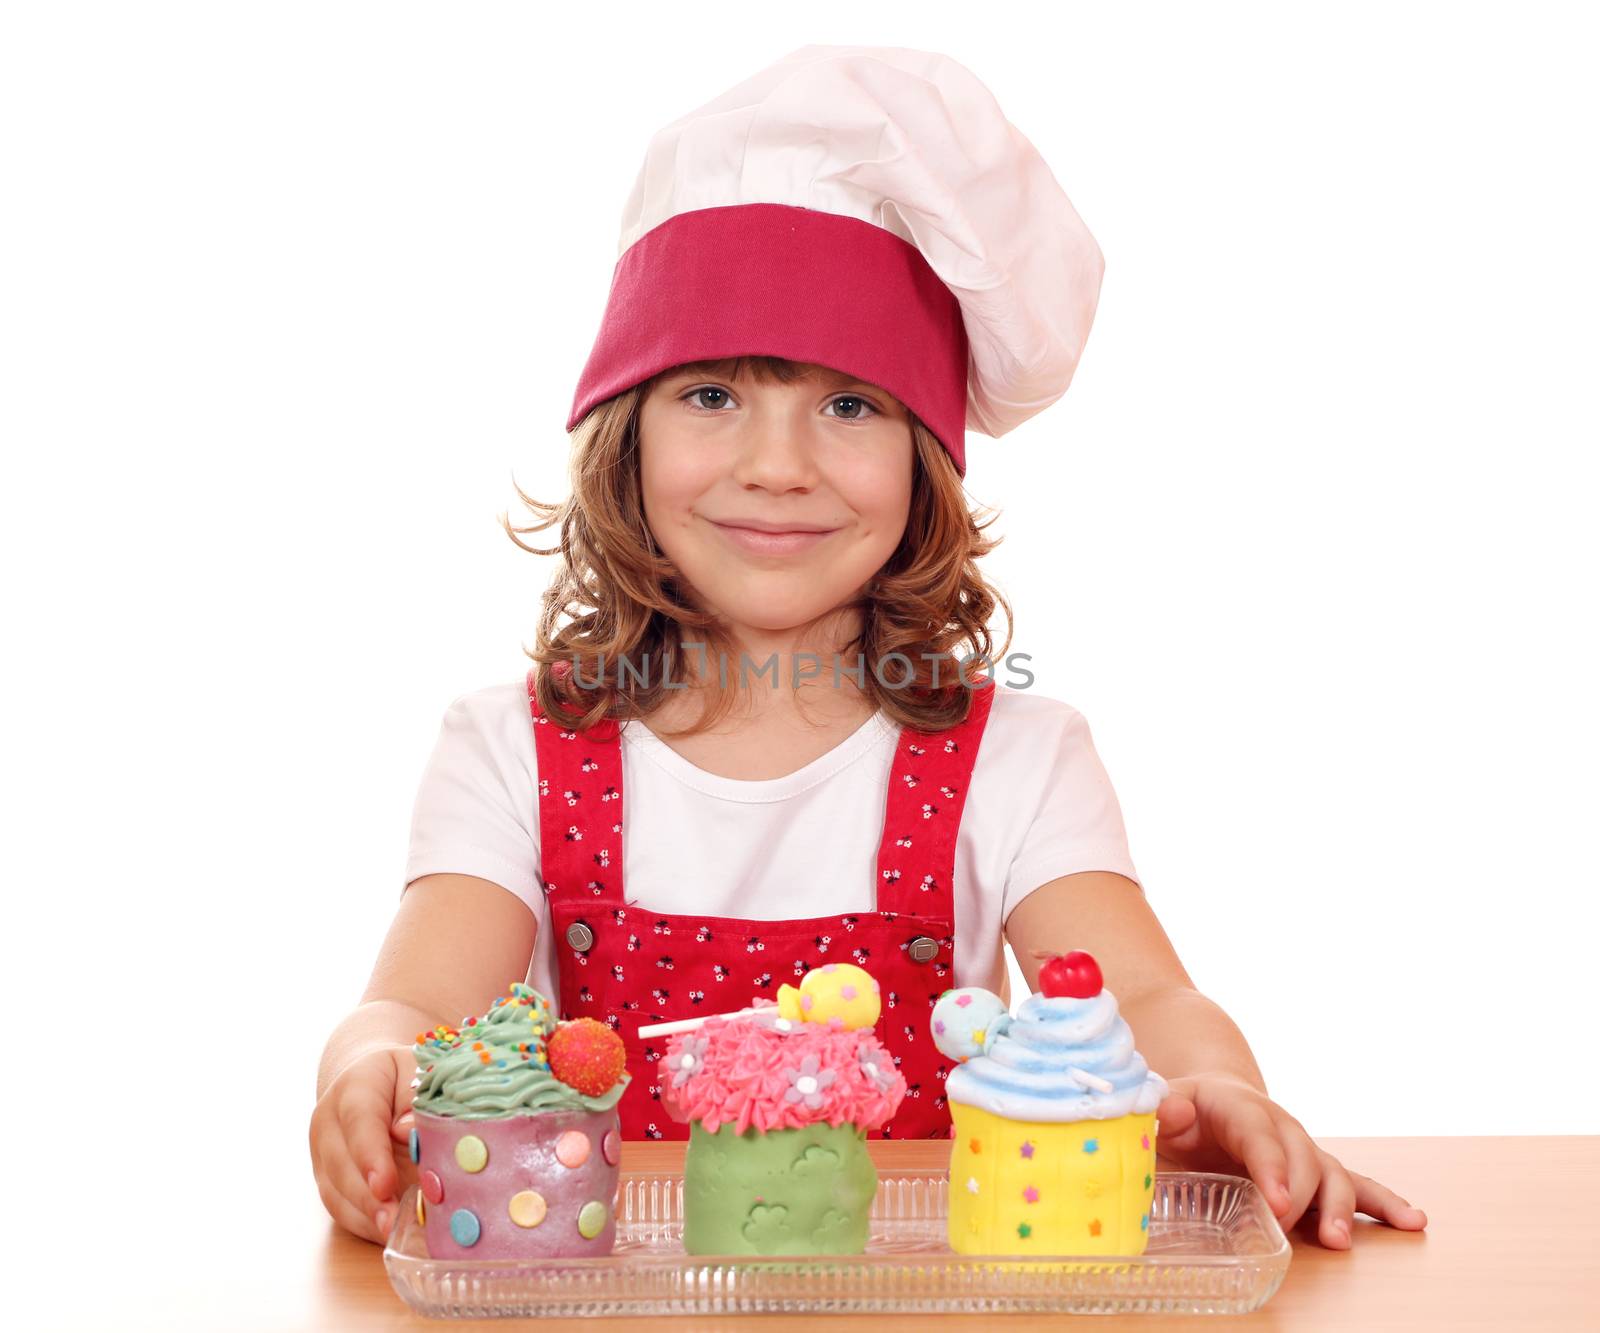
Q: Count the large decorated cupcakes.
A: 3